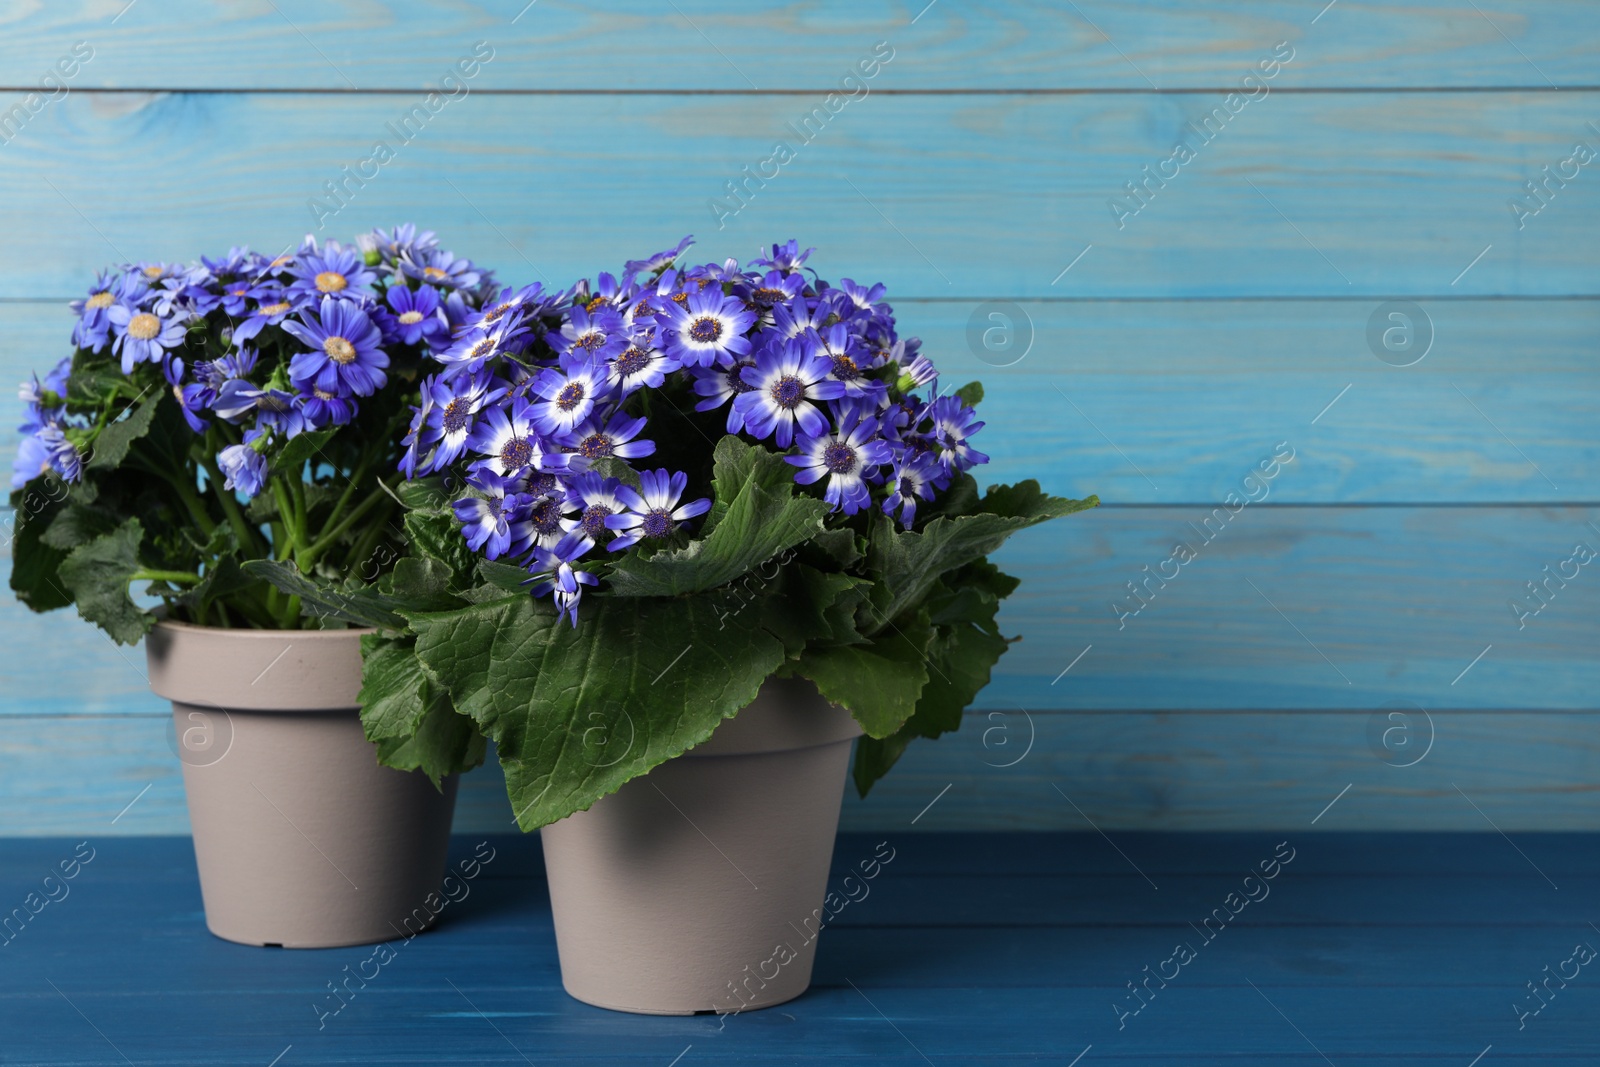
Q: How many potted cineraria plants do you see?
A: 2